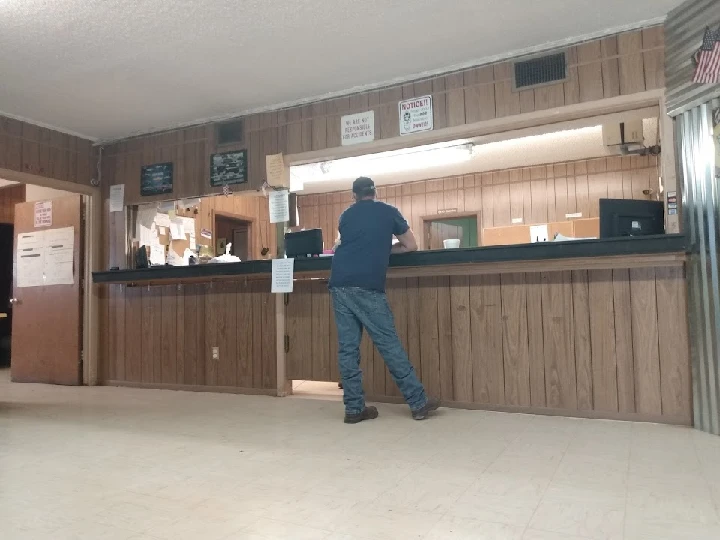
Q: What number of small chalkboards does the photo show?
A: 2